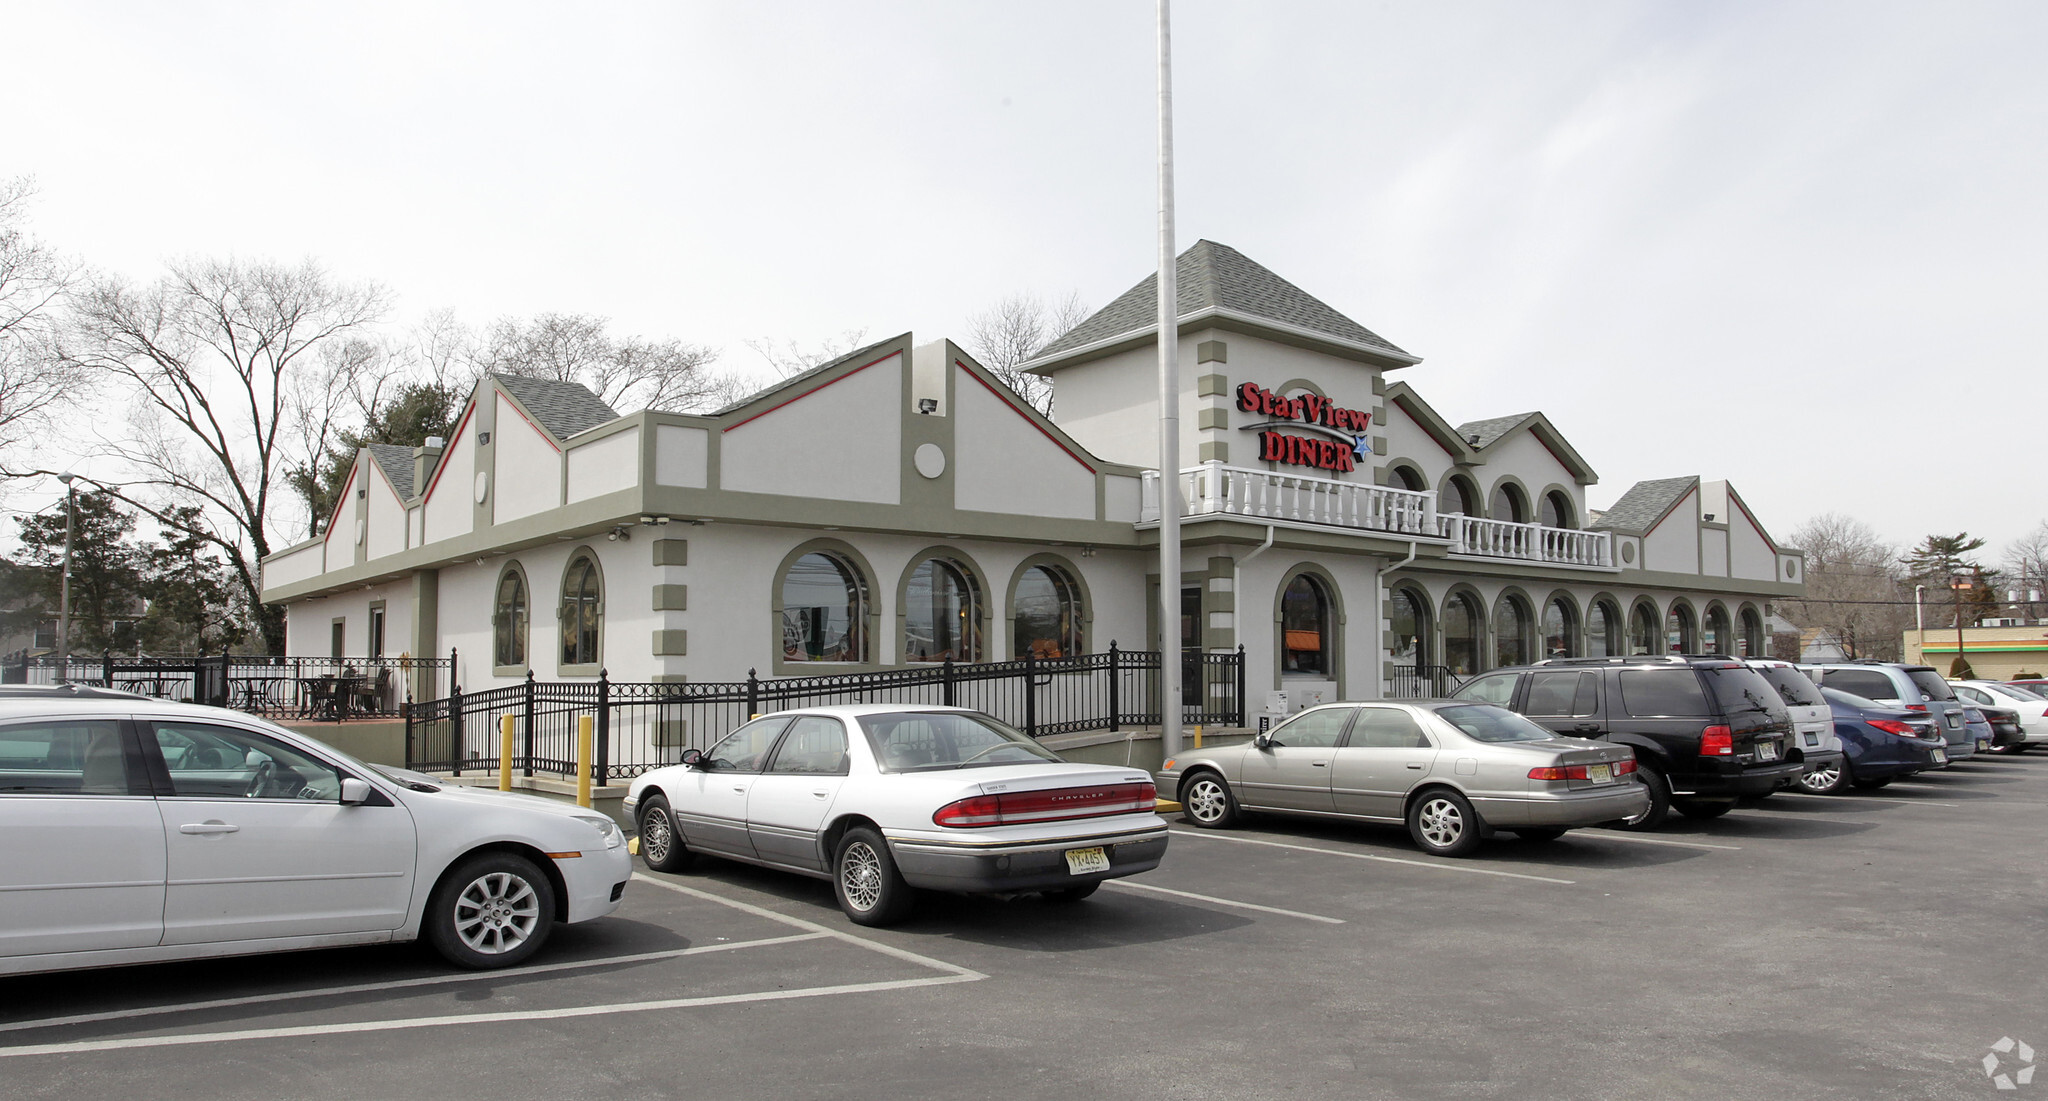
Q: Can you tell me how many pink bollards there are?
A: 0